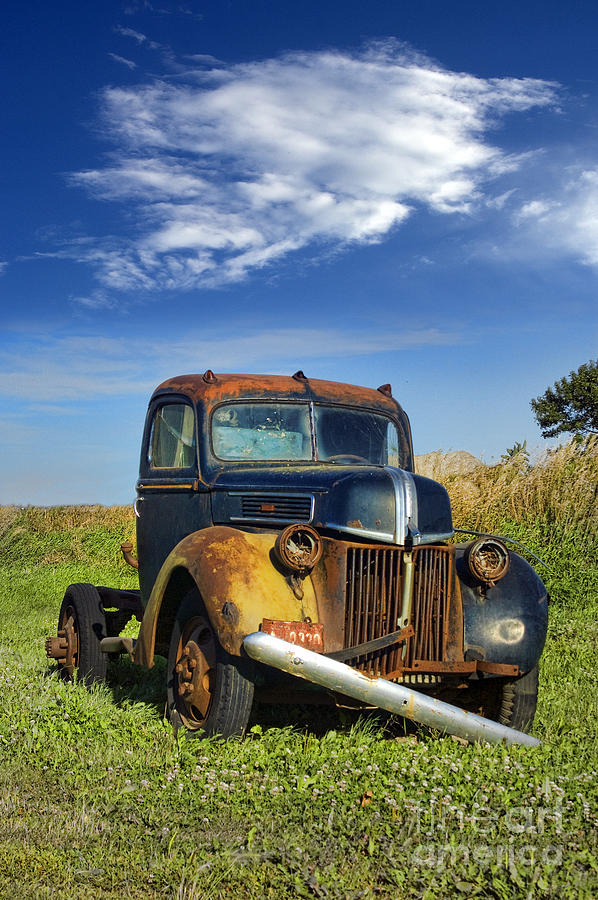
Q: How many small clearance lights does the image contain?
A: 3